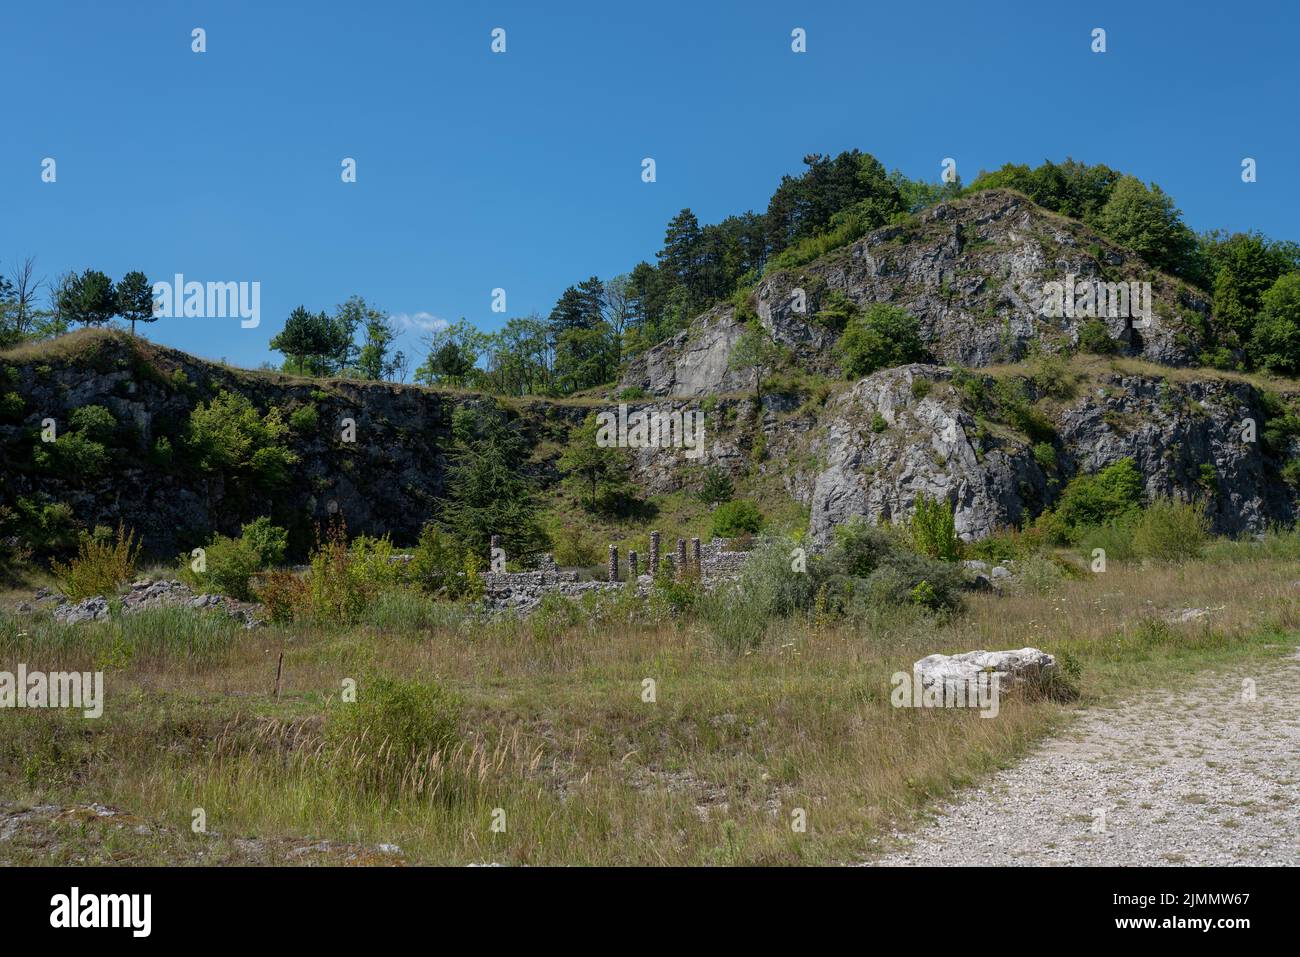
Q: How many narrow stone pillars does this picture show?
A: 6